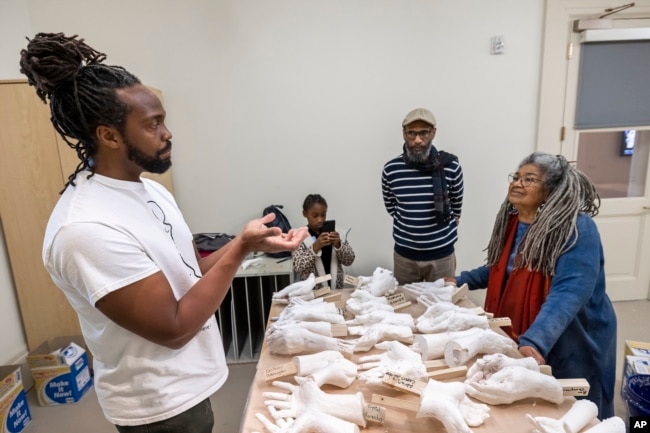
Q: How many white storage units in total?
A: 1